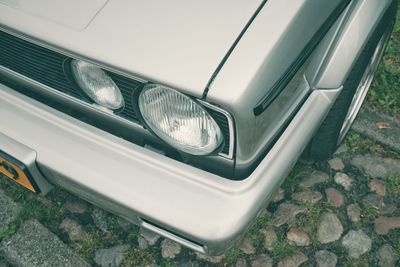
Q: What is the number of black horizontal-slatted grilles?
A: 1